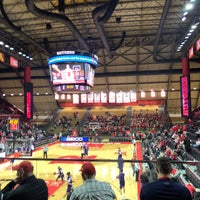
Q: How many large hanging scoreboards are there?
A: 1